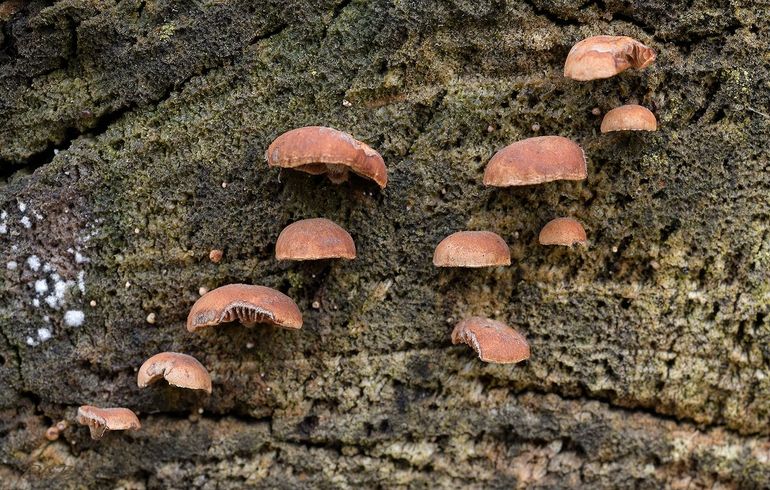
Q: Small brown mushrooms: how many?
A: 11